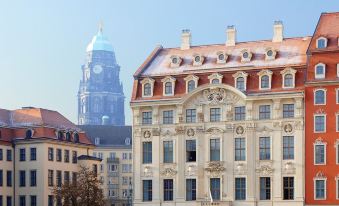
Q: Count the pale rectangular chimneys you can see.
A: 3